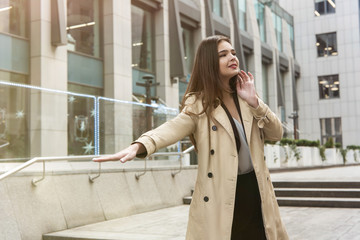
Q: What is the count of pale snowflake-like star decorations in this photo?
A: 4